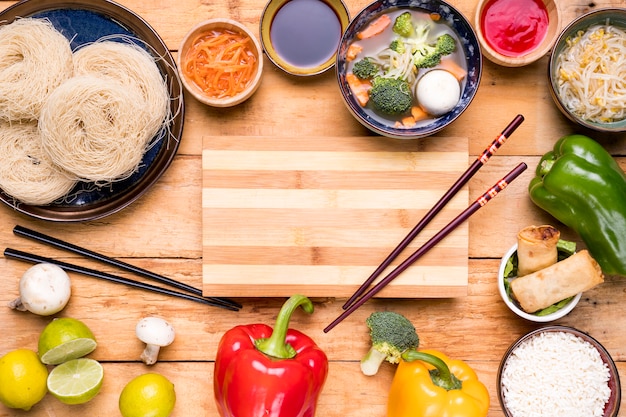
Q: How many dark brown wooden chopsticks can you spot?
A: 2